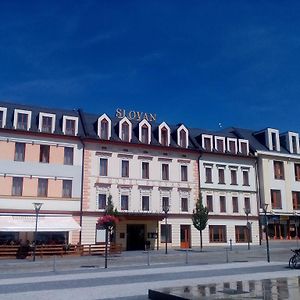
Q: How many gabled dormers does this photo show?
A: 5